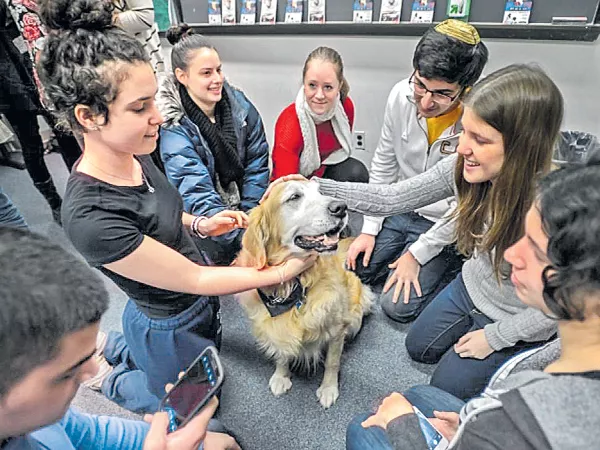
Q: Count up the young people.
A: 7